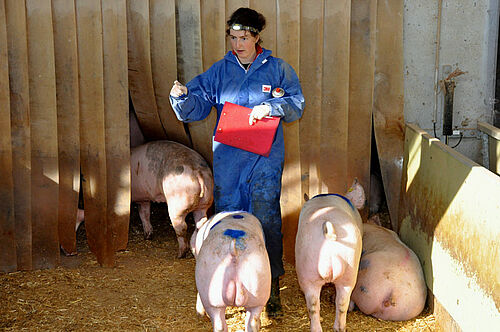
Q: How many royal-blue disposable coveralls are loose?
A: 1